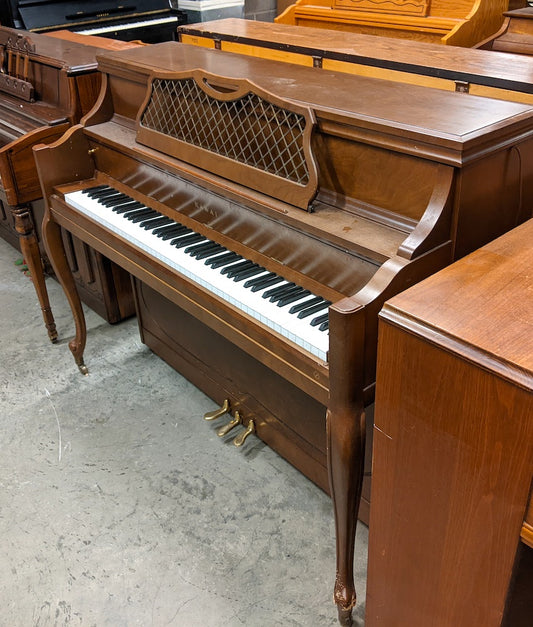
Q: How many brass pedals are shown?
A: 3